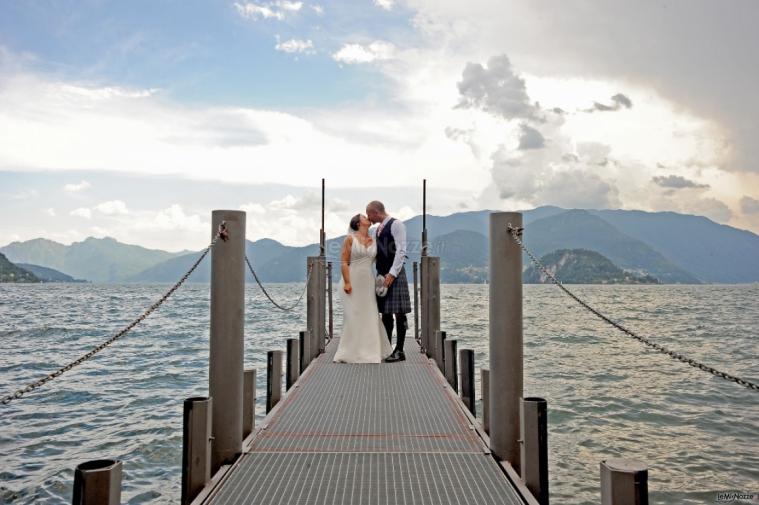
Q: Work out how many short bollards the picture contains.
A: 12